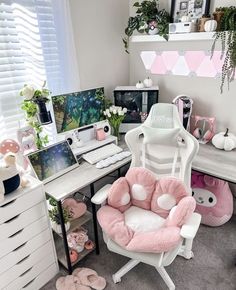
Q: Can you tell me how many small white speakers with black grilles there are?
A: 2